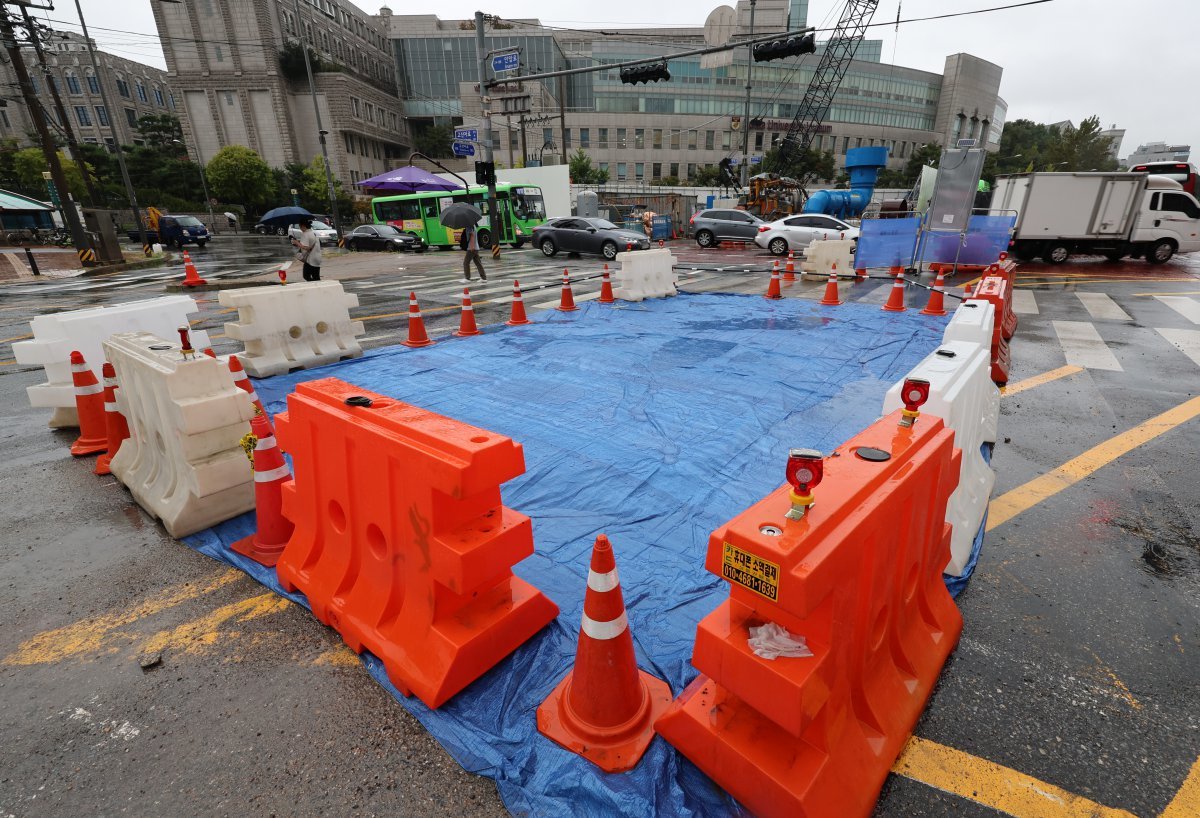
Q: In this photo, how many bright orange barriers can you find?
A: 2